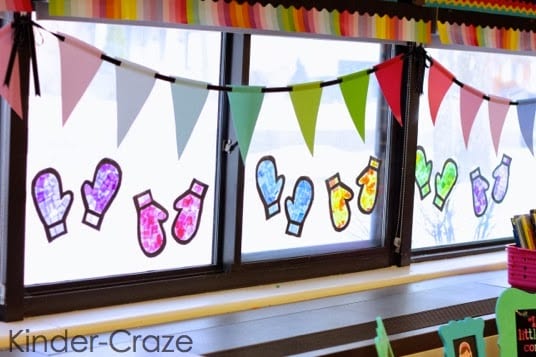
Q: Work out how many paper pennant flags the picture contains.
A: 12